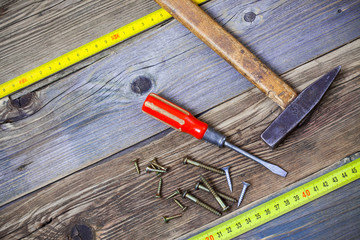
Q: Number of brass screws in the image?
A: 12